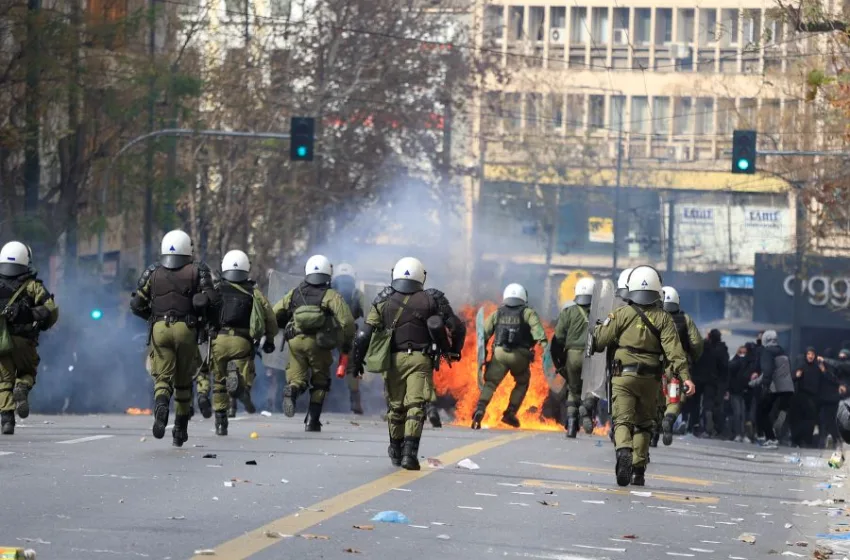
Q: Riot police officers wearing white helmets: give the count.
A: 11